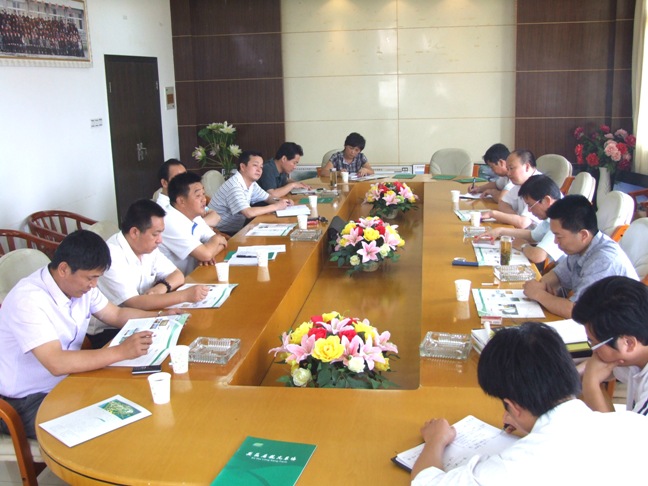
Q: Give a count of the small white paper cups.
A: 10